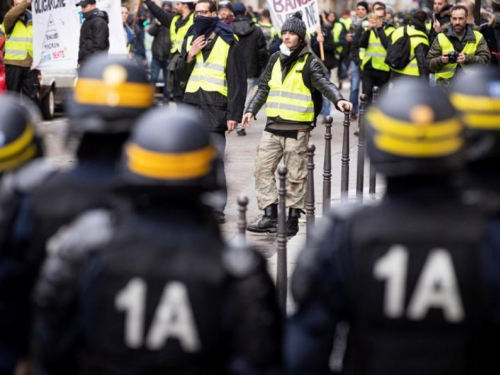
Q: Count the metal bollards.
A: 7